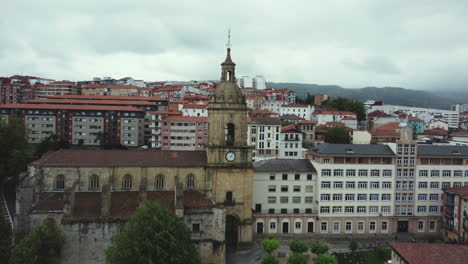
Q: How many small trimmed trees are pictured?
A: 6